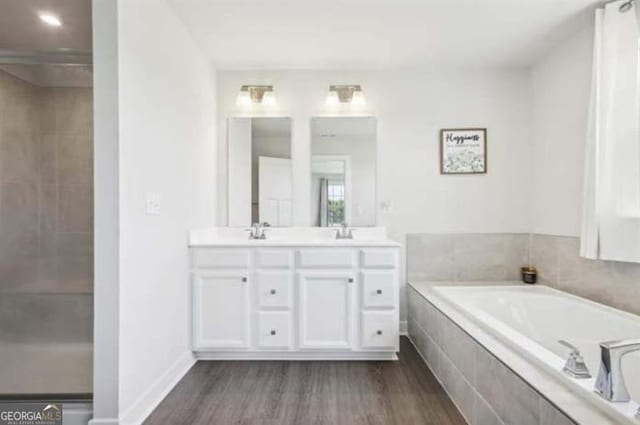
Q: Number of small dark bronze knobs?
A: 6